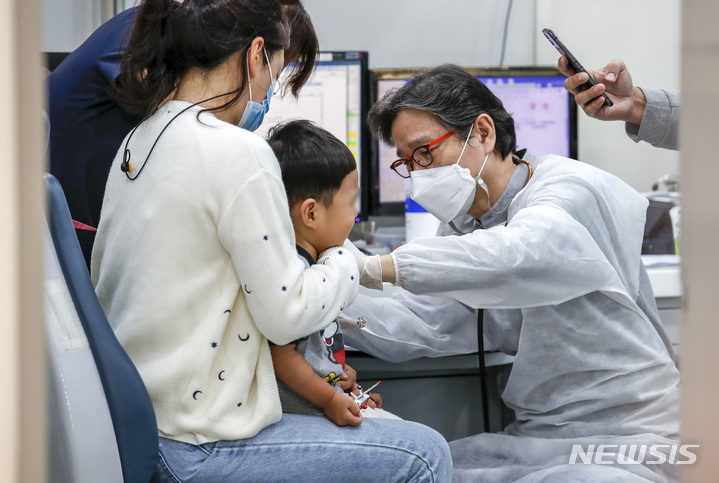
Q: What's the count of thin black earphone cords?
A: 1